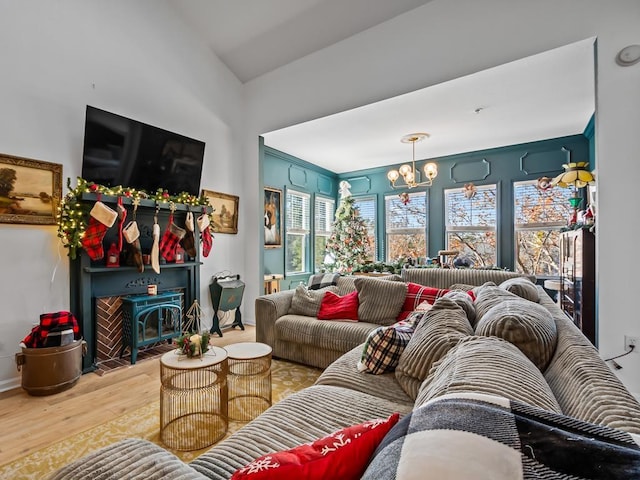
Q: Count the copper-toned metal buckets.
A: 1